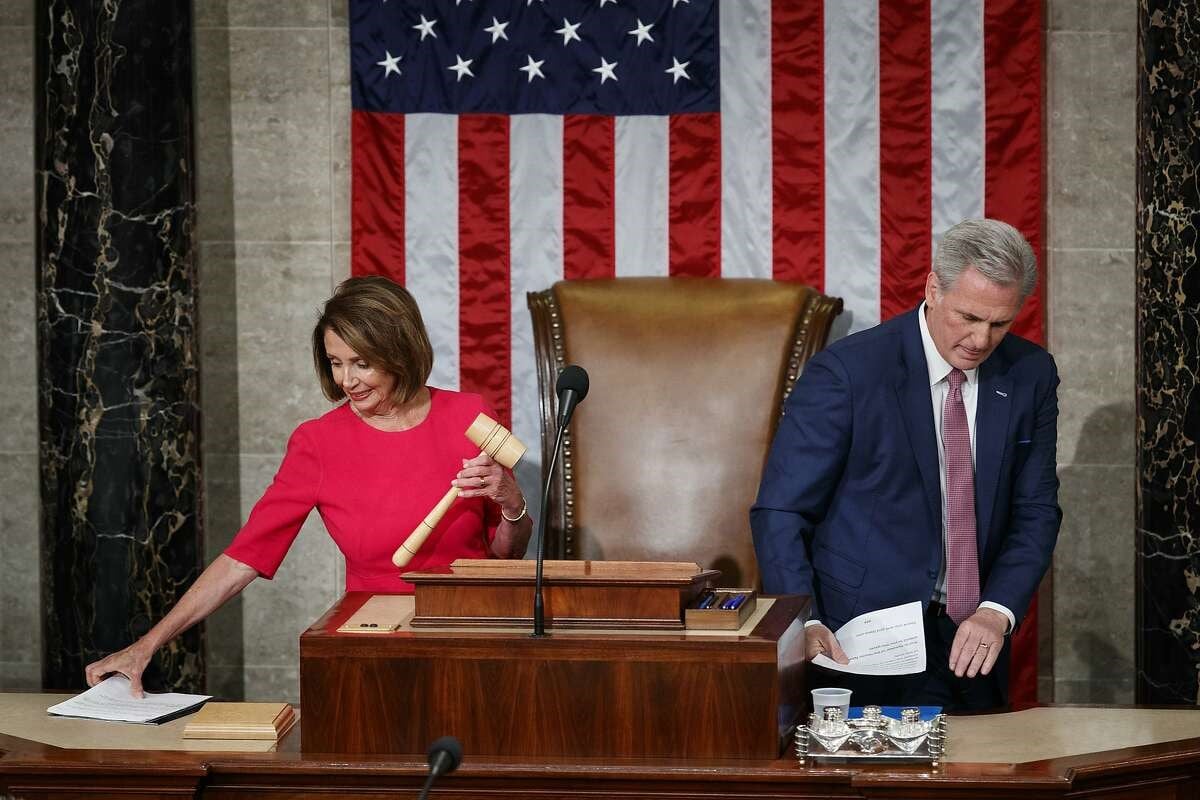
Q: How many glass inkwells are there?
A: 3